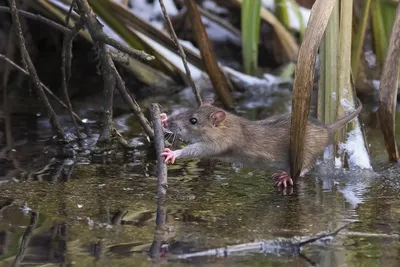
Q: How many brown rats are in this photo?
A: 1